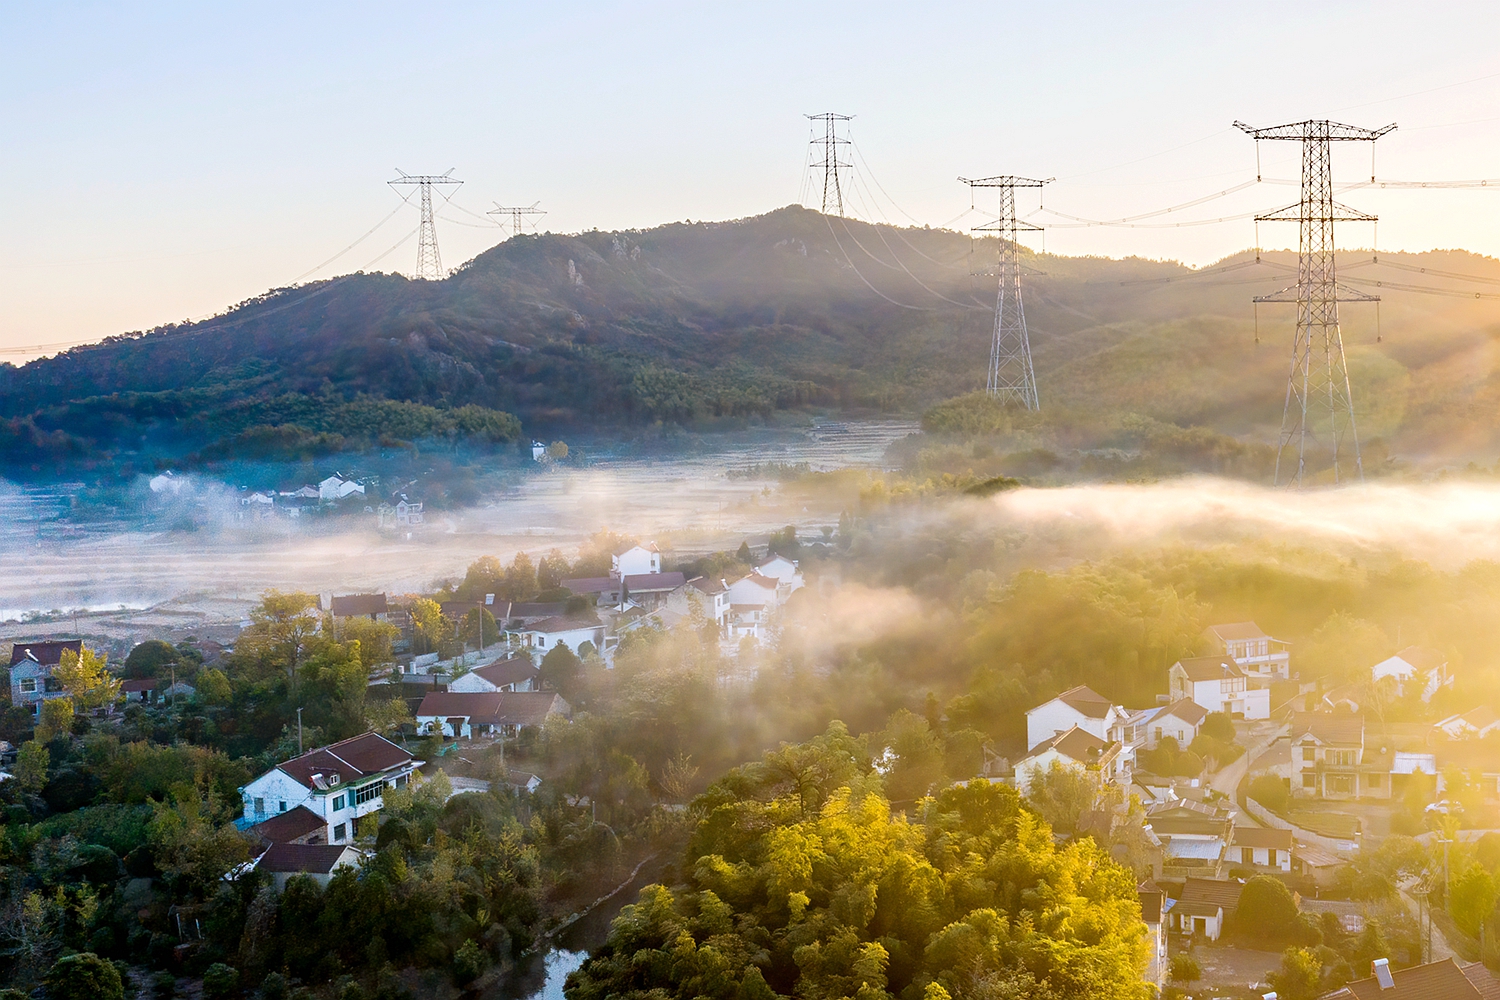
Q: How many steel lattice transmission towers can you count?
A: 5